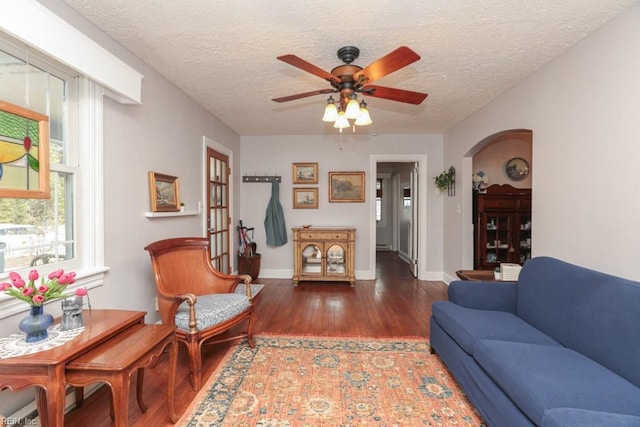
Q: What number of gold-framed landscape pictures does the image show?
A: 4